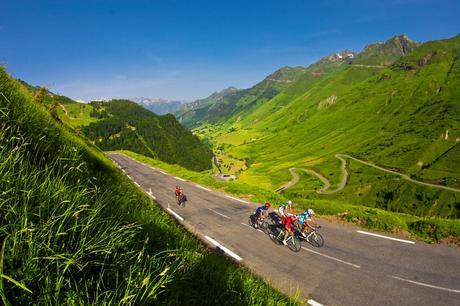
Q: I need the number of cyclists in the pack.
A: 4